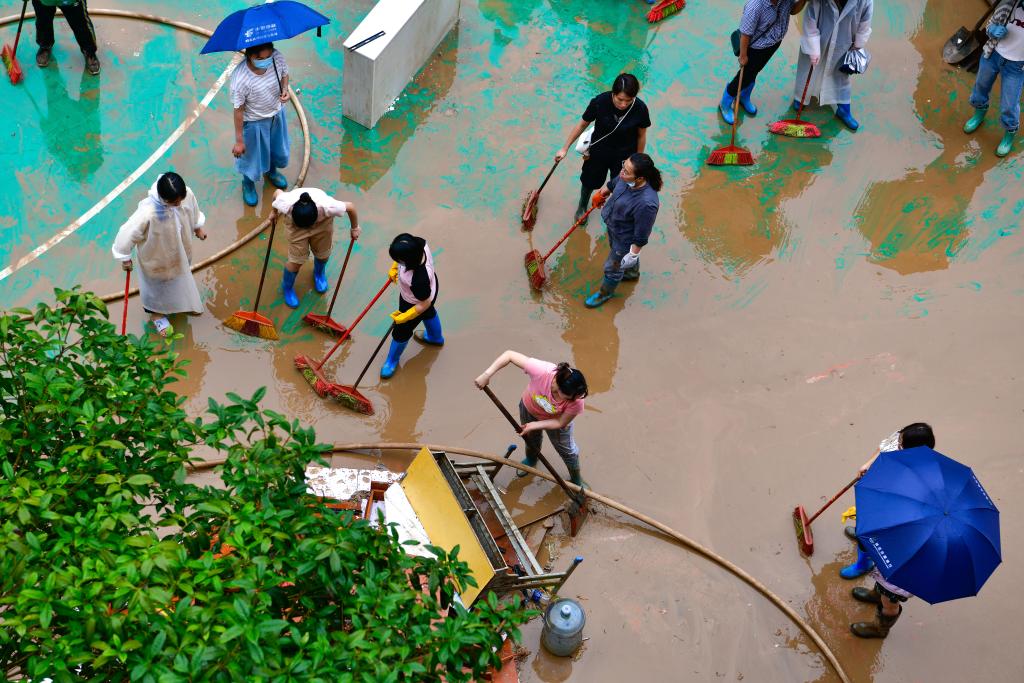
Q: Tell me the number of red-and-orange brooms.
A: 1